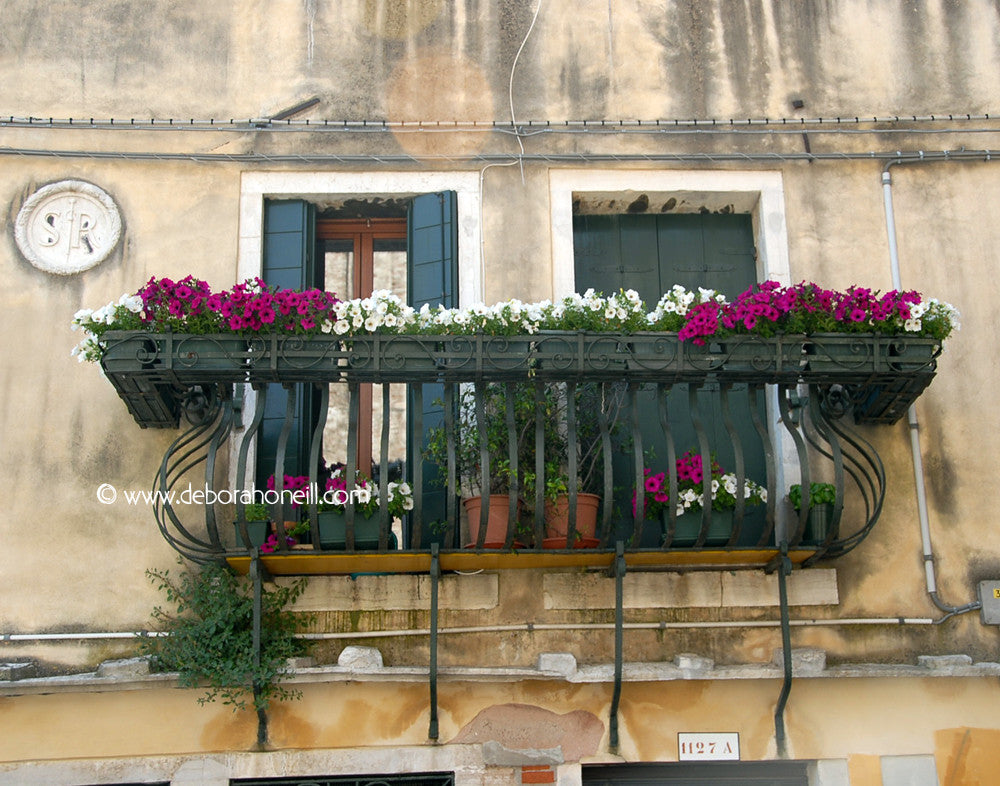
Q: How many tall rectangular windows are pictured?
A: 2